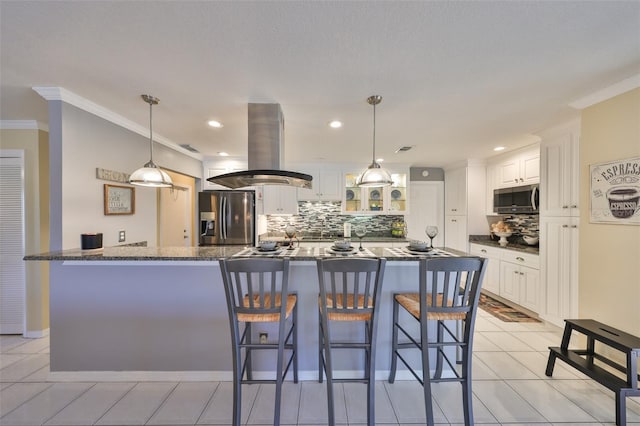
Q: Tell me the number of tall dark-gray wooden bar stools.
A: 3